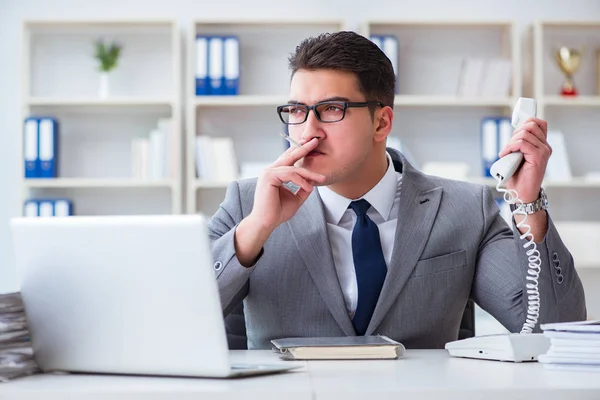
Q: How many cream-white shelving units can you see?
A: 4